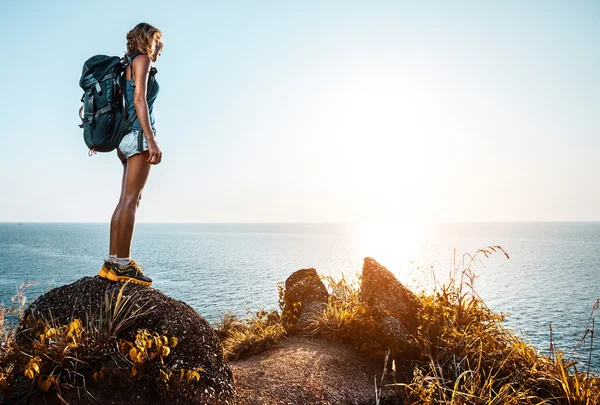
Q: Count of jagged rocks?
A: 2